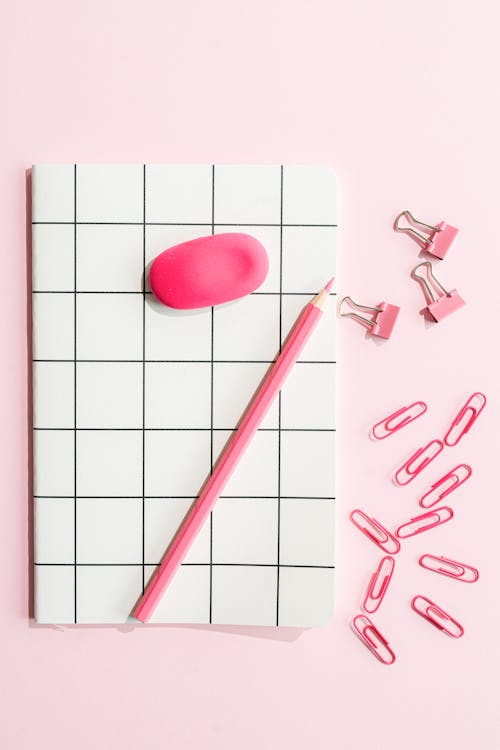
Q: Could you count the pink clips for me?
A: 13